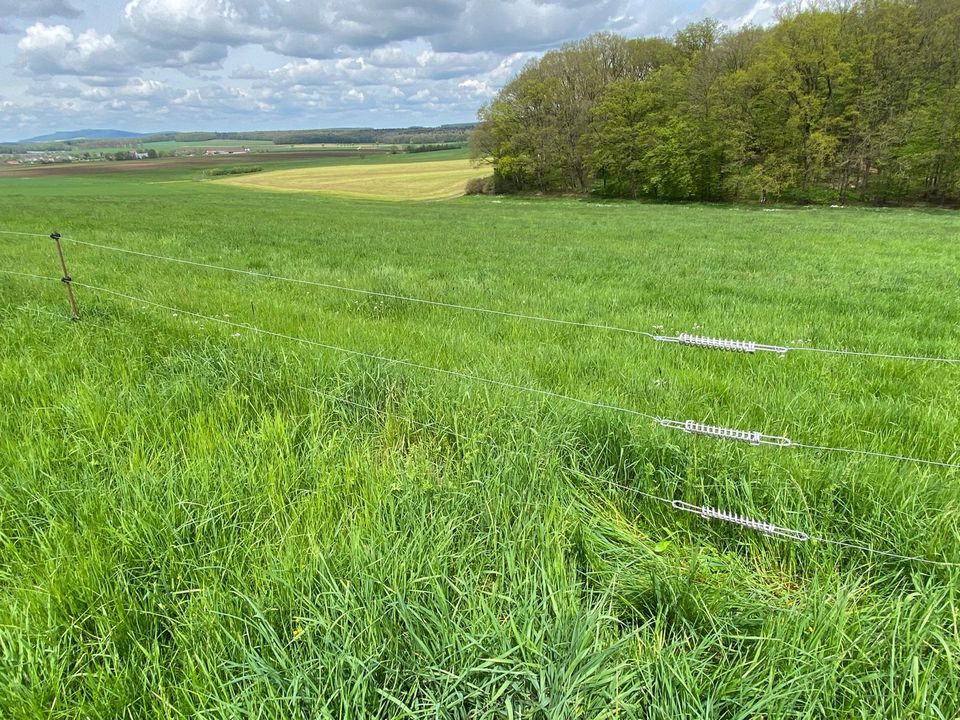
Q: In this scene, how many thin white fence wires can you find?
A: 3